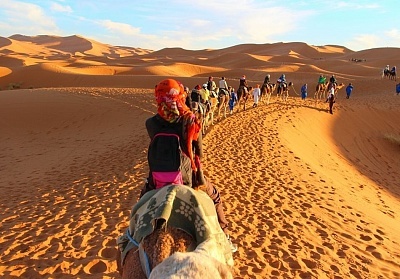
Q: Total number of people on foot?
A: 6